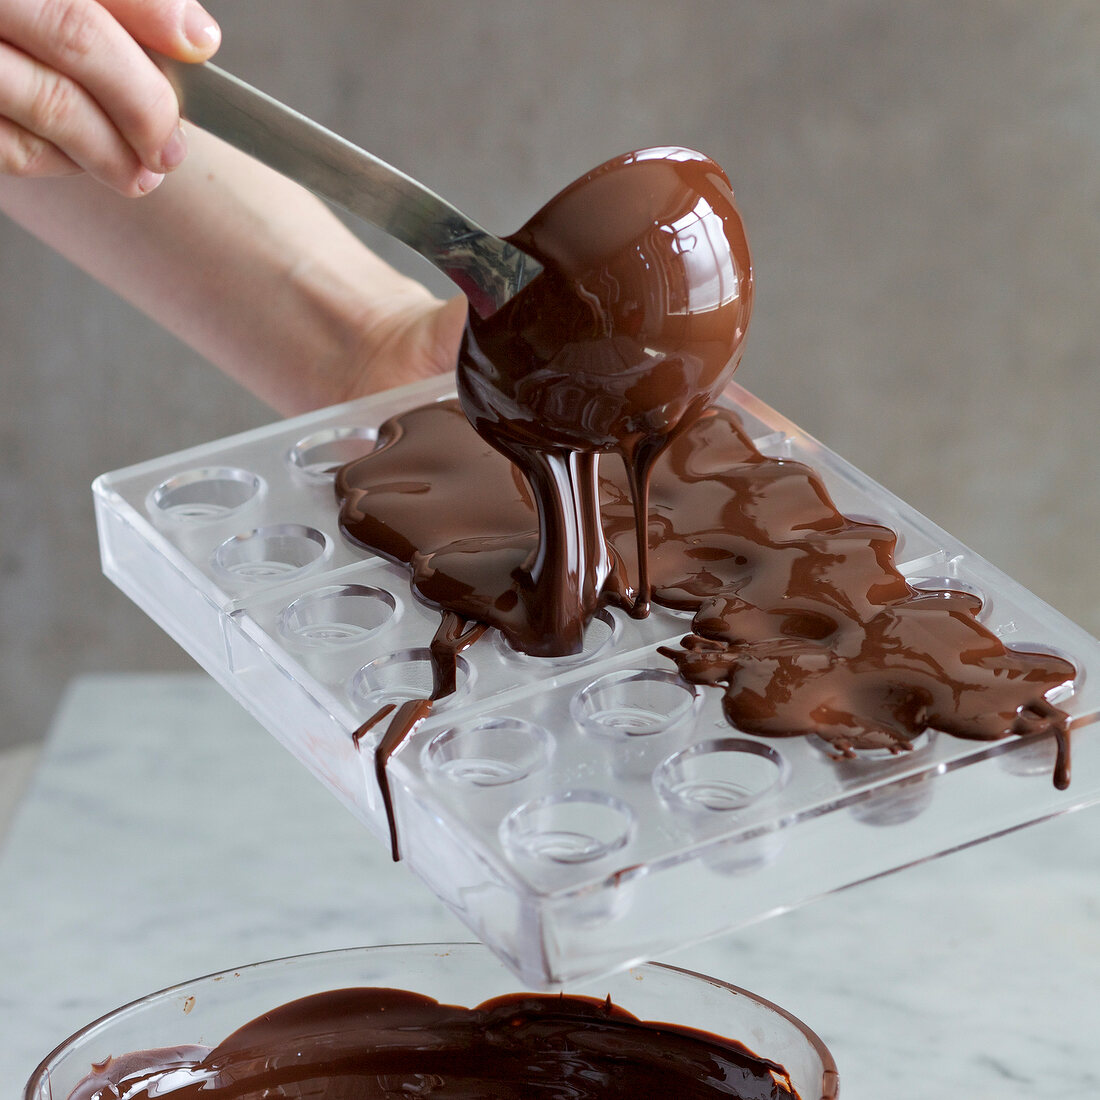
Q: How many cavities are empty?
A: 7